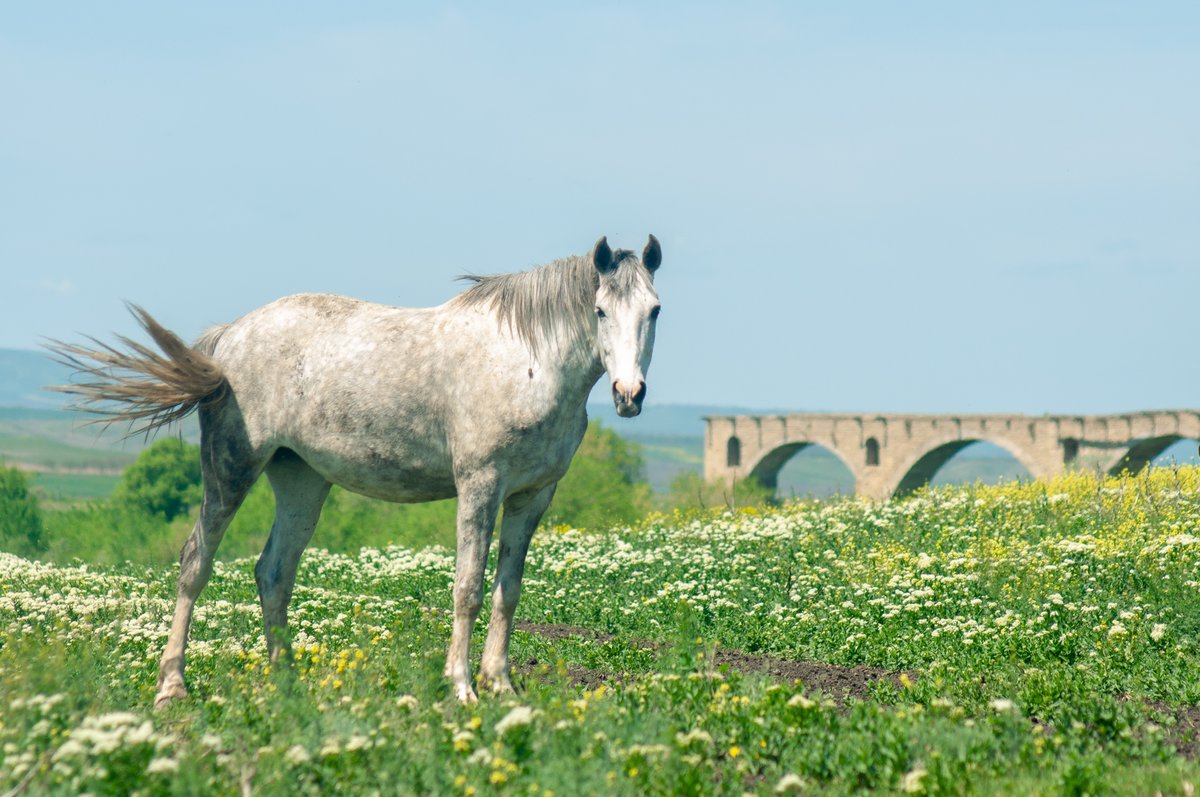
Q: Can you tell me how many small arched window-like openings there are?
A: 3